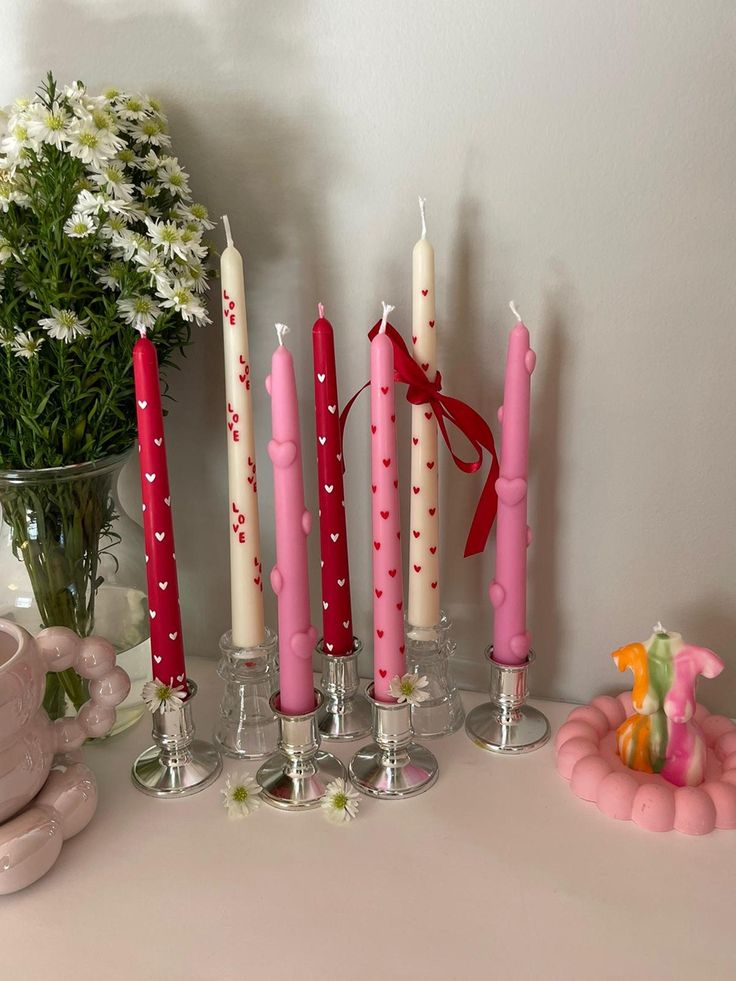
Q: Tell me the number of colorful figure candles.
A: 1